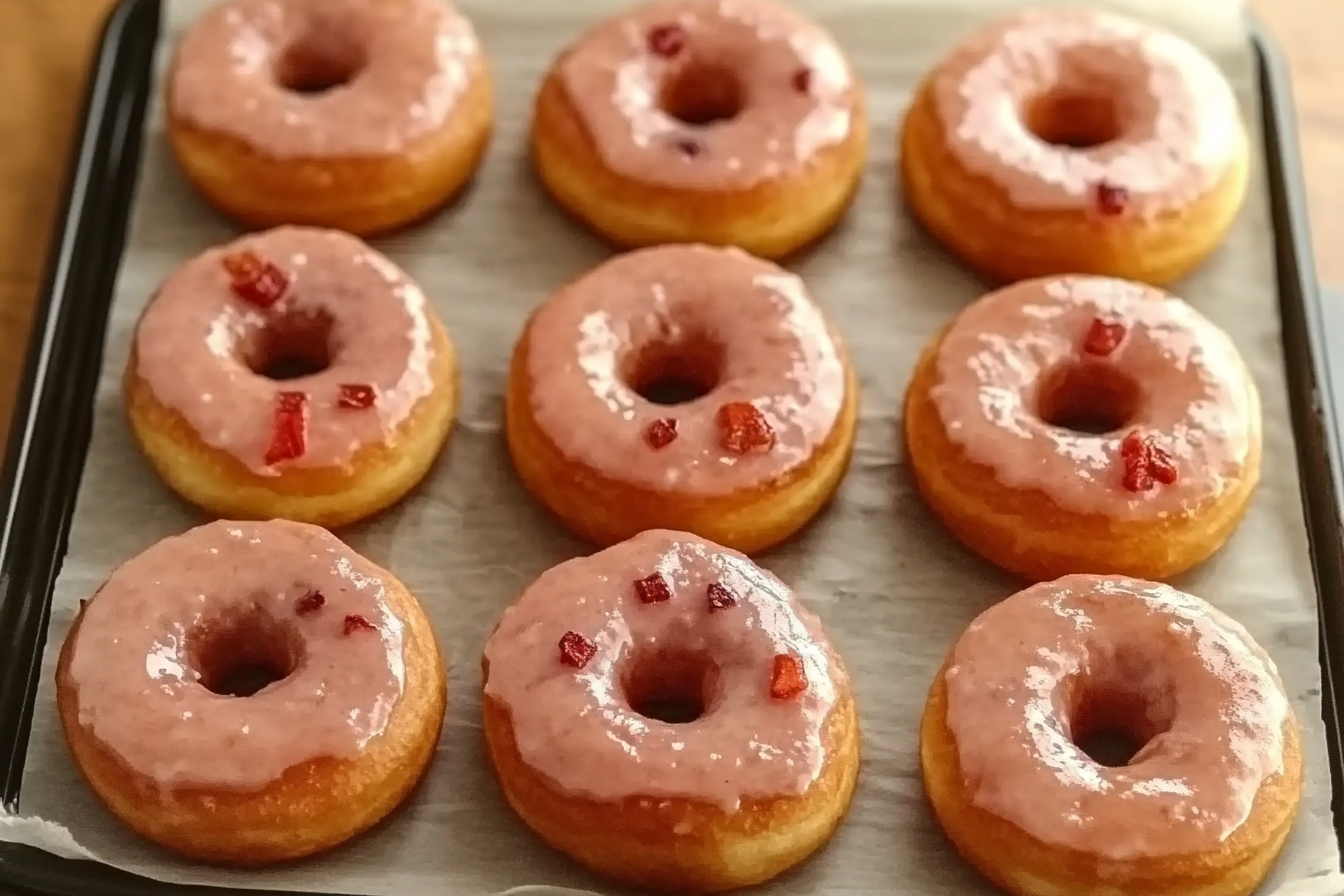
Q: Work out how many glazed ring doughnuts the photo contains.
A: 9